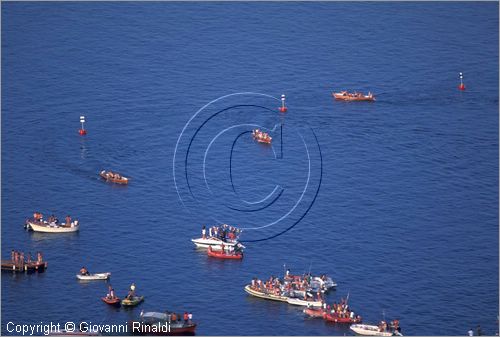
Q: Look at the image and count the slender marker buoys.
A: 3